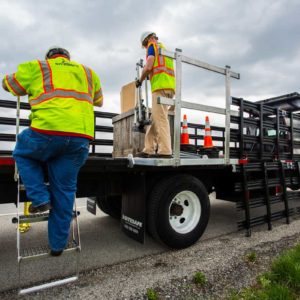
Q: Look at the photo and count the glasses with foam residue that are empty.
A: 0